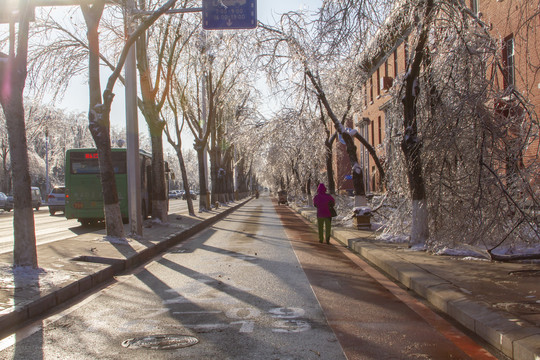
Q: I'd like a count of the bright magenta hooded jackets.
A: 1